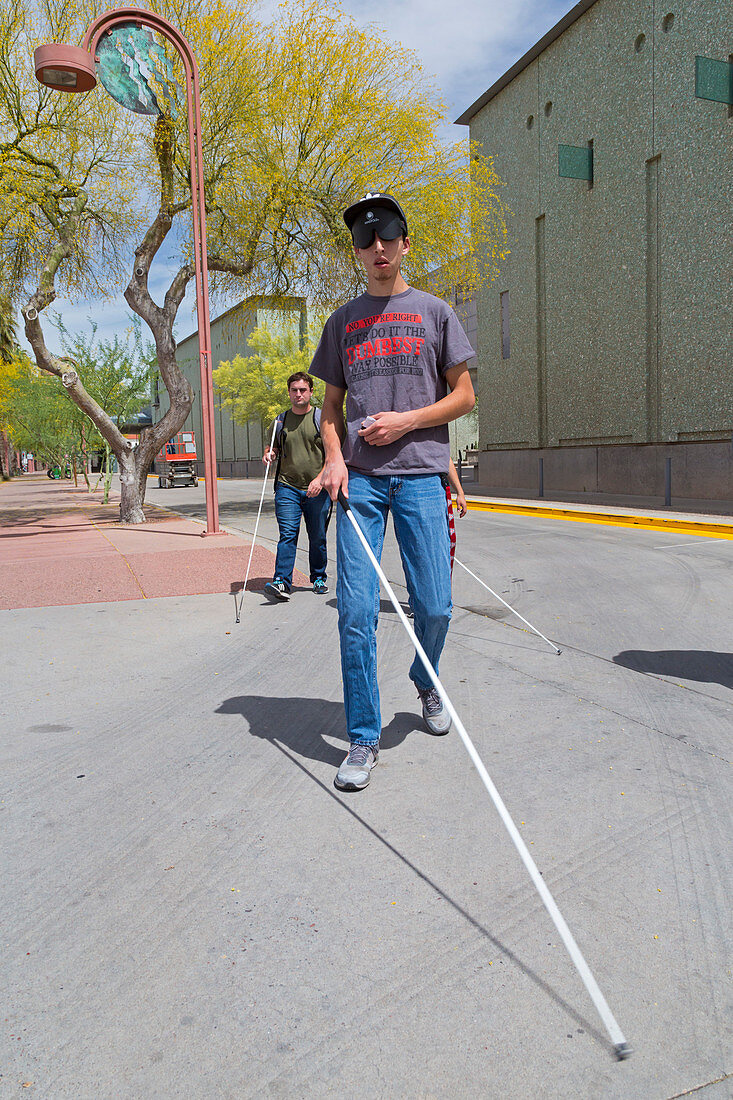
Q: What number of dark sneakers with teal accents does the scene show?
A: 2